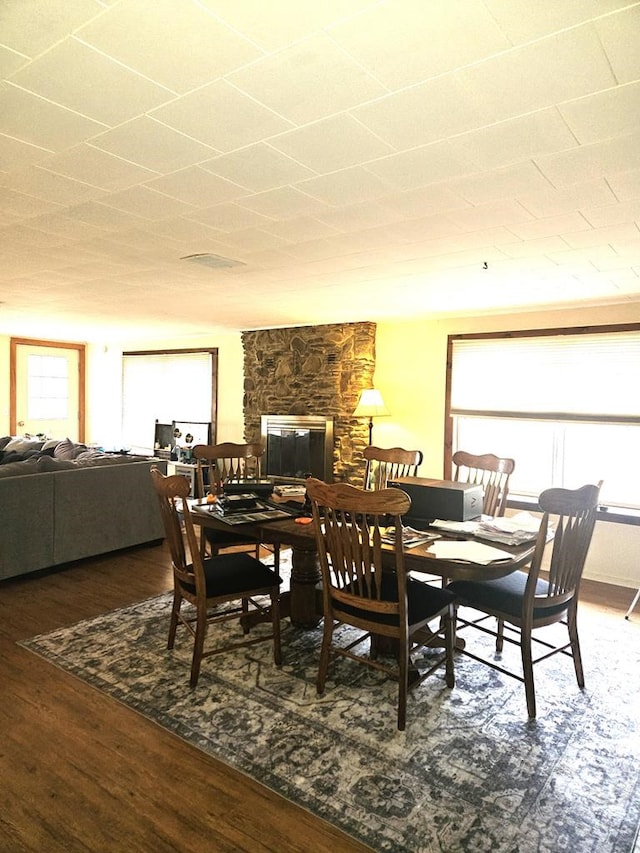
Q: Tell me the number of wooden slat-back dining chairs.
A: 6